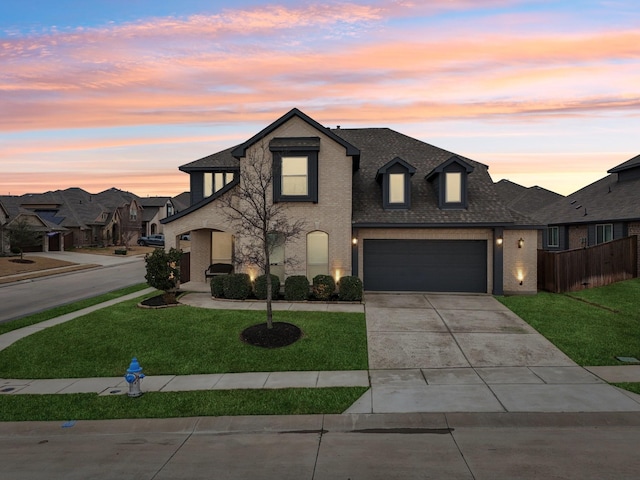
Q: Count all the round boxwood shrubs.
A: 6